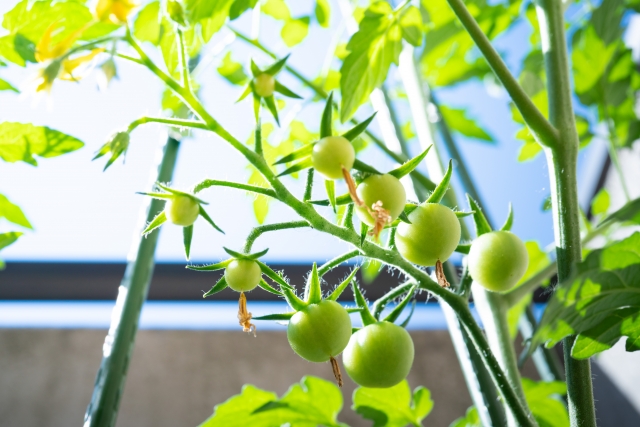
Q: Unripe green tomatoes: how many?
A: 9